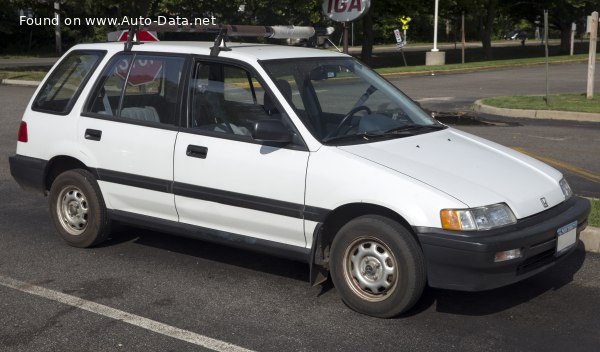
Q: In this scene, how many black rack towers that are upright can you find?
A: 2